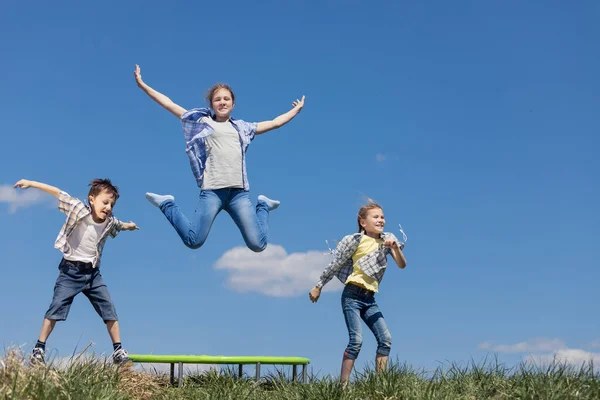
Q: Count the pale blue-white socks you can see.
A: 2